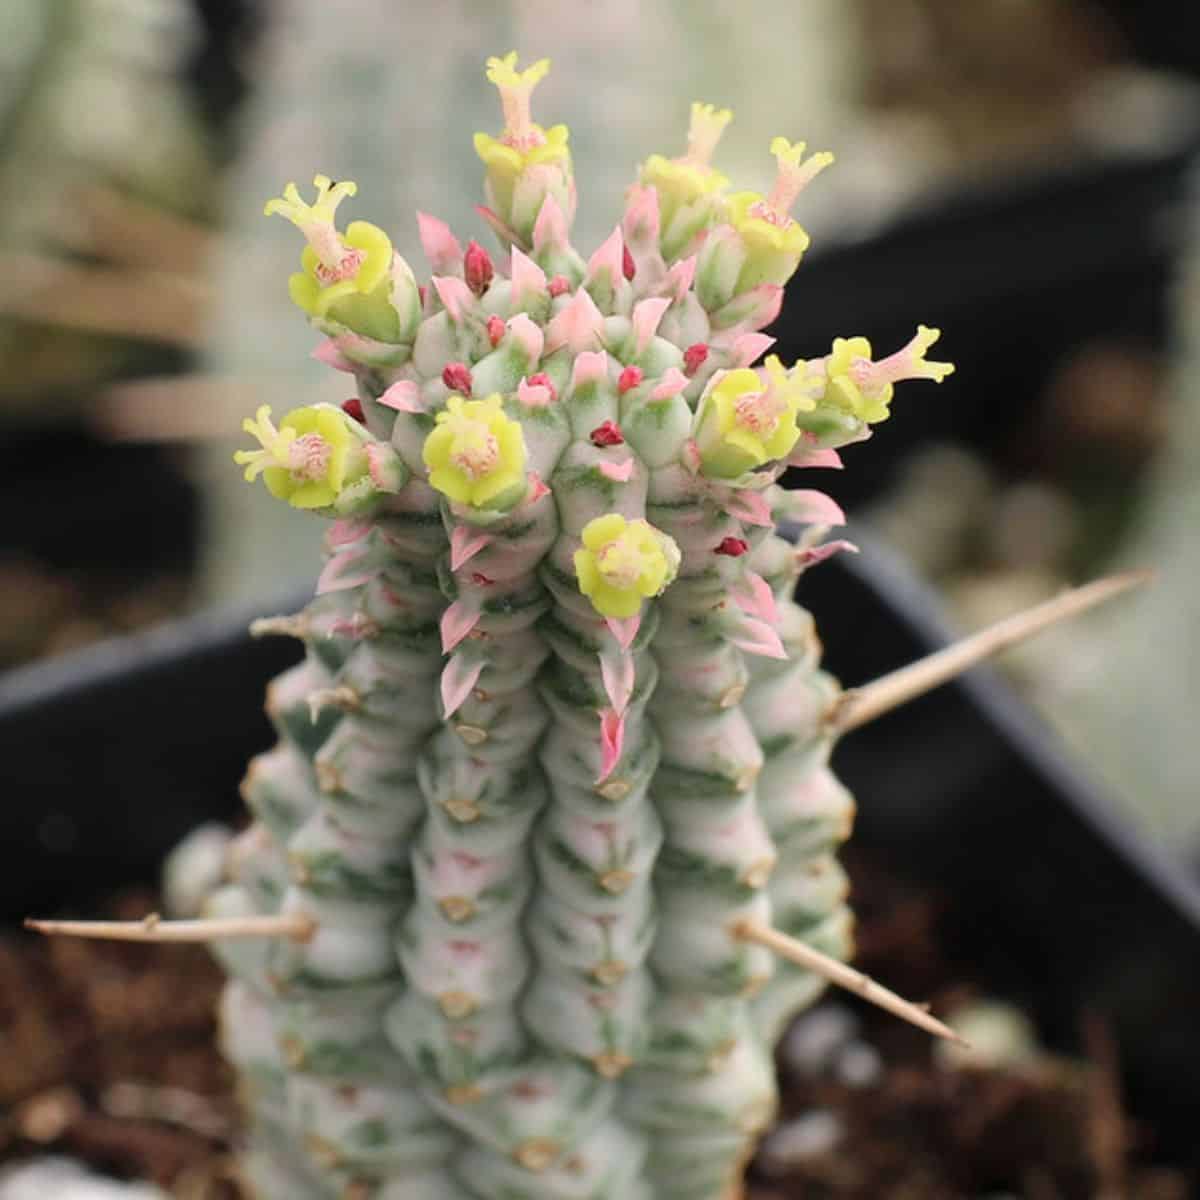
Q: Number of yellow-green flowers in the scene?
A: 9